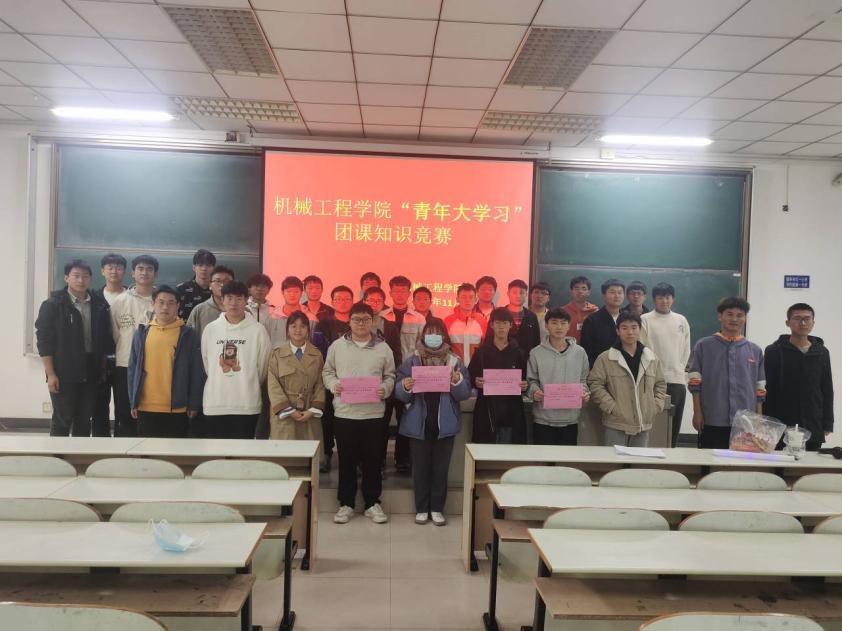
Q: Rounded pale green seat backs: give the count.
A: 14